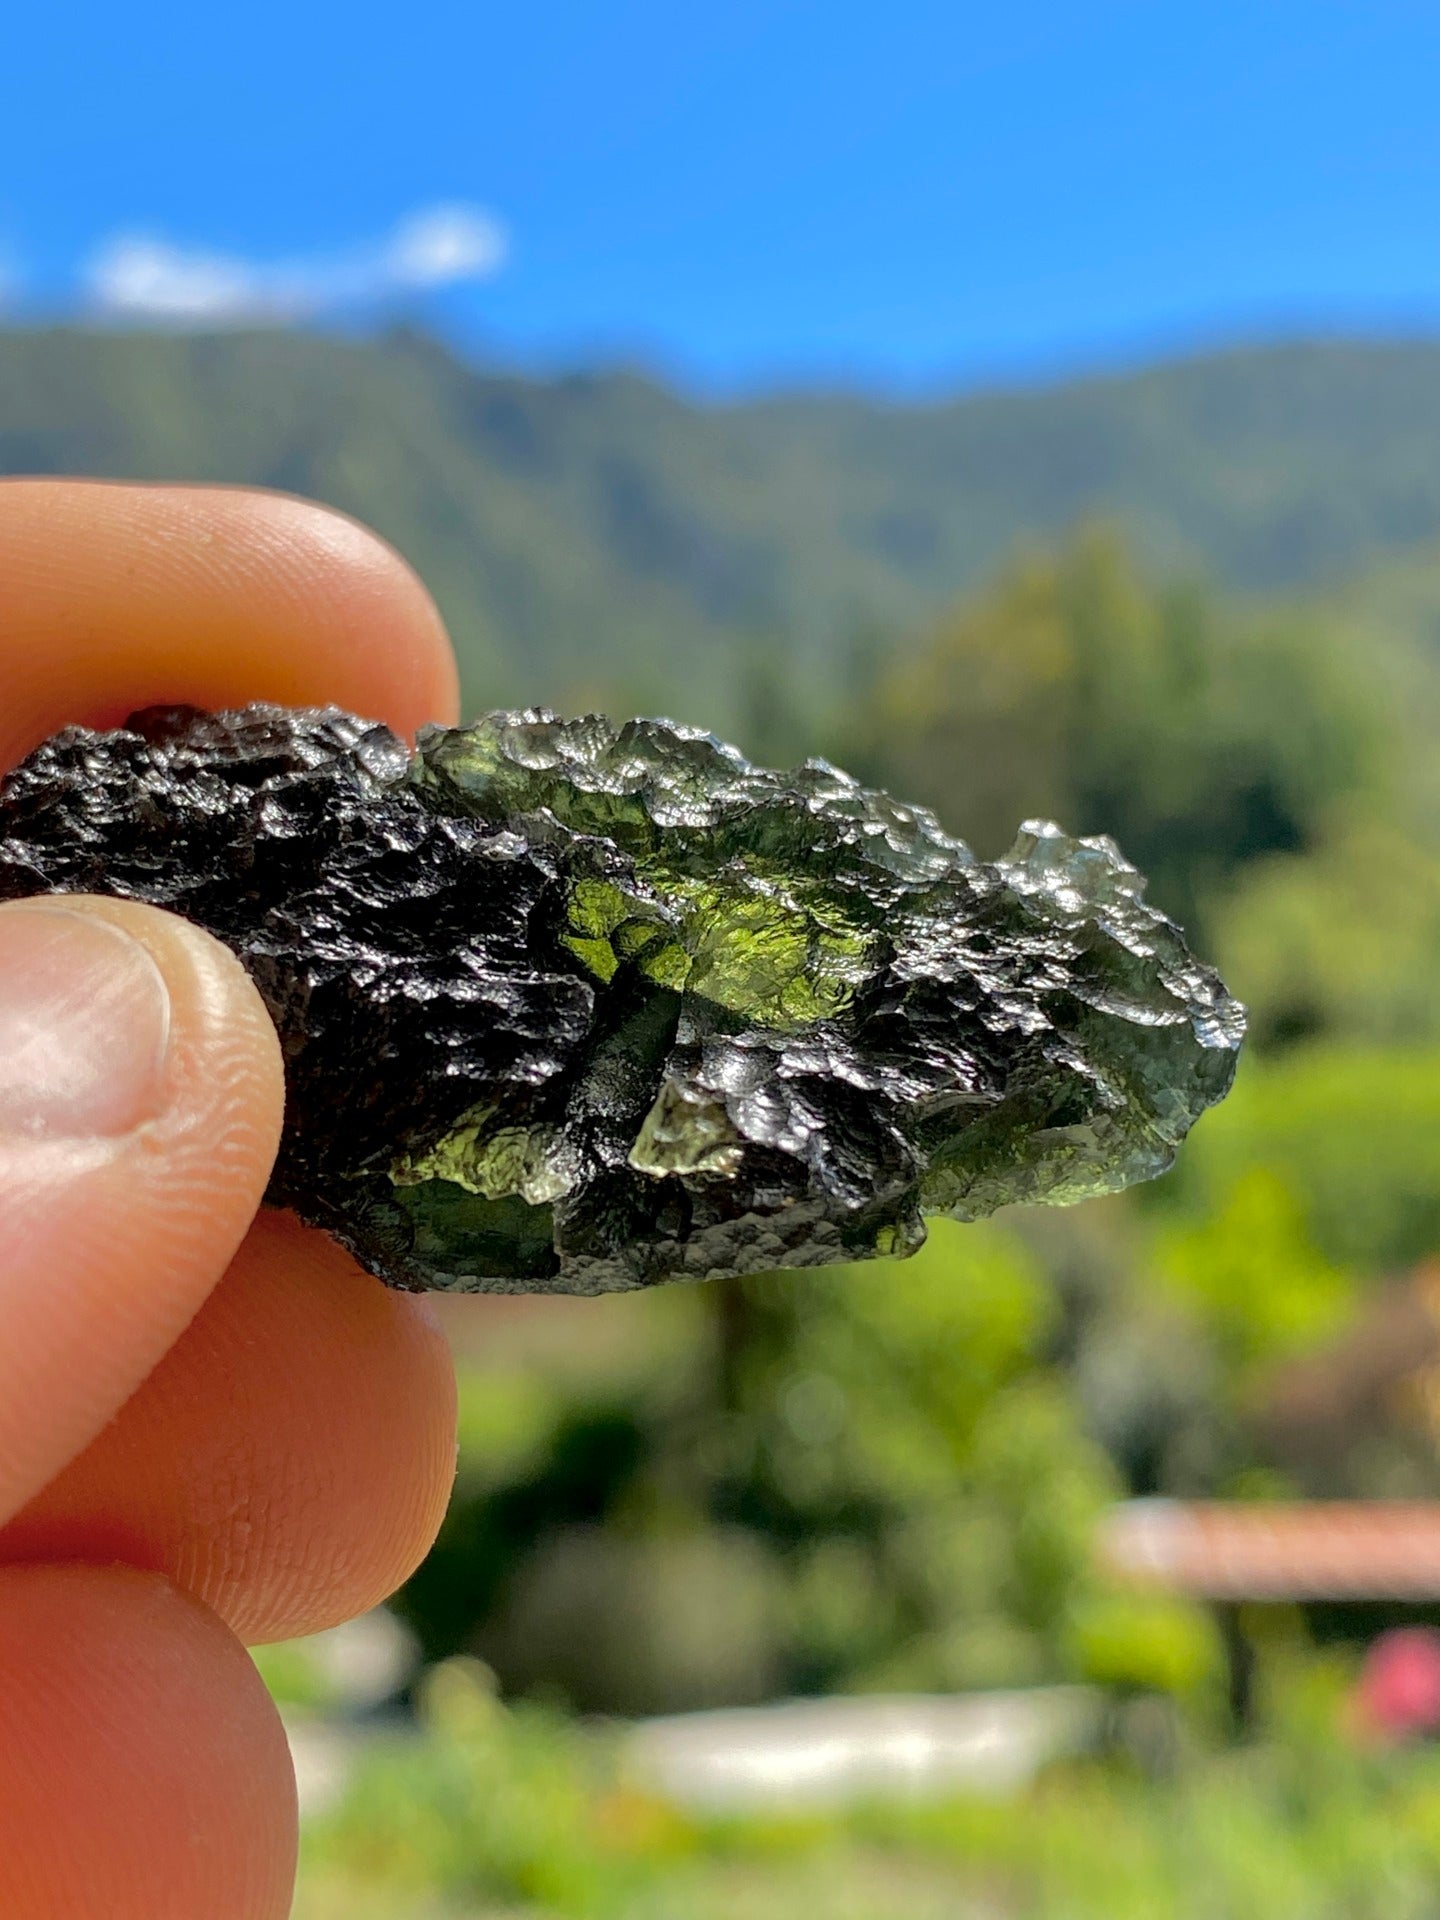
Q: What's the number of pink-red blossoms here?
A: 1